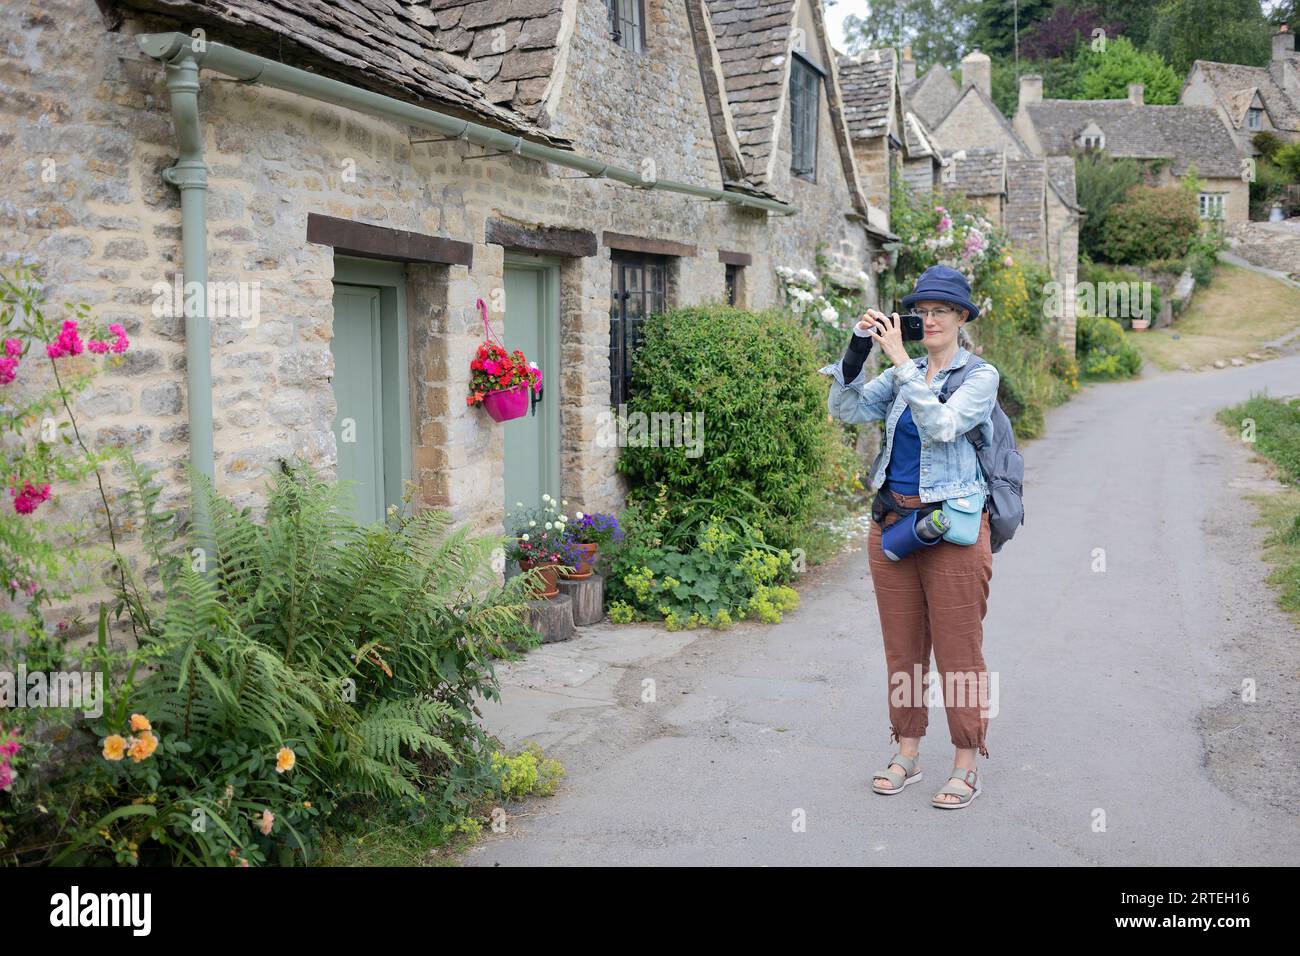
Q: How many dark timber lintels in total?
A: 4